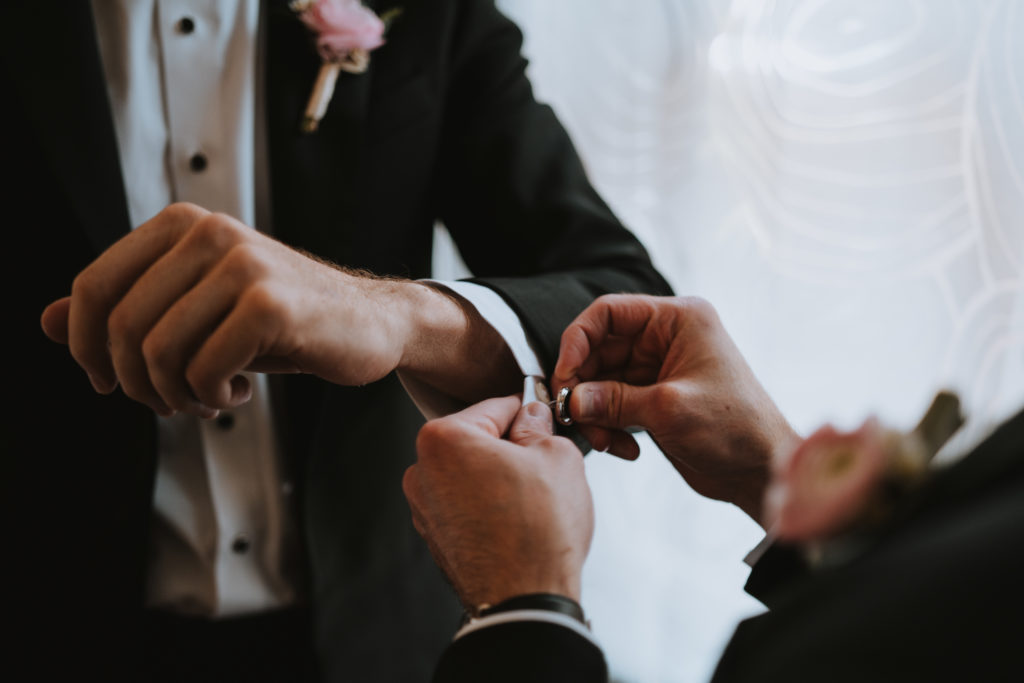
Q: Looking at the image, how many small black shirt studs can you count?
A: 4